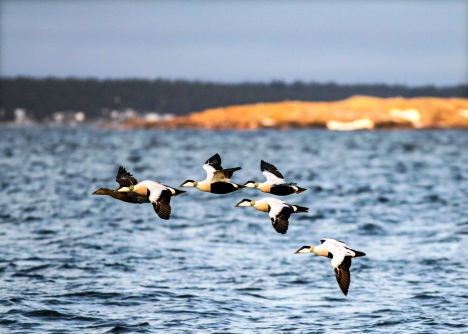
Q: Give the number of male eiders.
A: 5